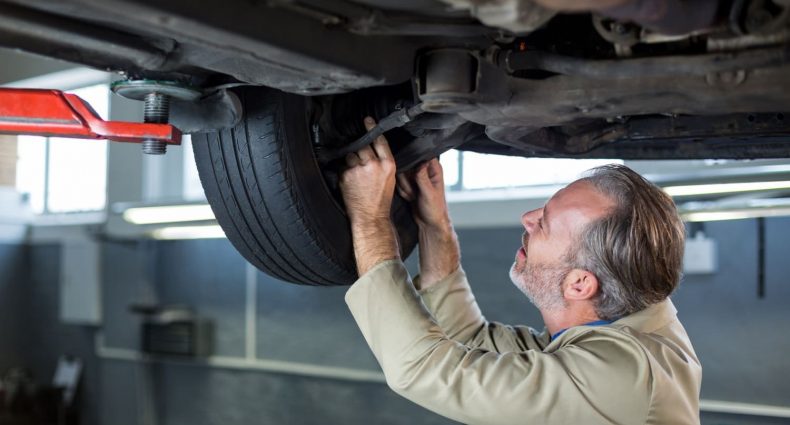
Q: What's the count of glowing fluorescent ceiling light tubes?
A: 4